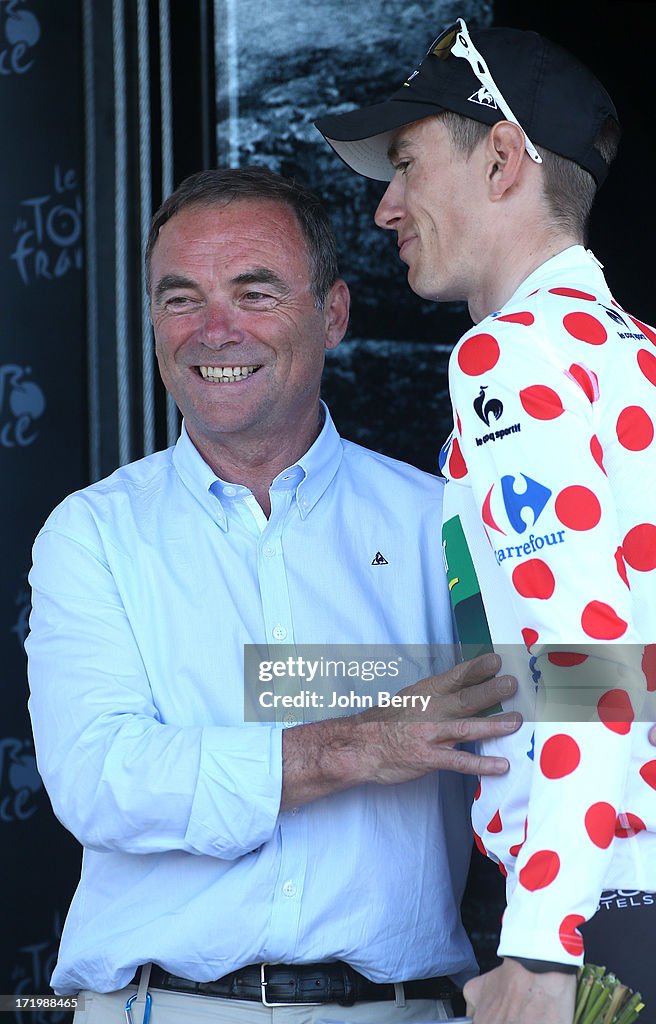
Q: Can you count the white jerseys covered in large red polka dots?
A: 1